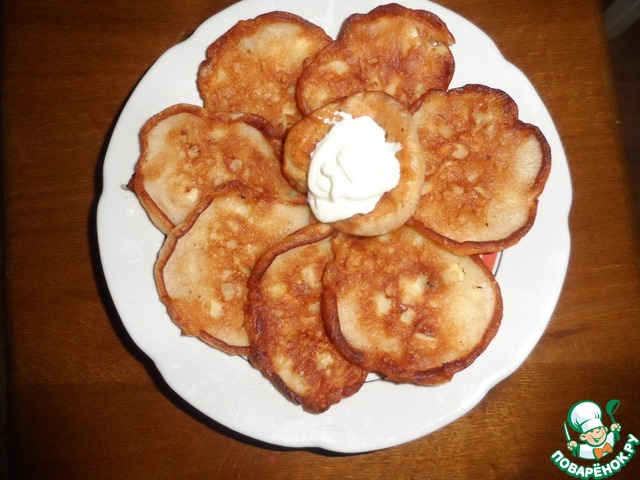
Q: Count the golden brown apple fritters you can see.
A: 8